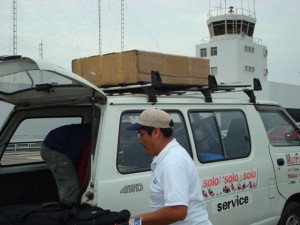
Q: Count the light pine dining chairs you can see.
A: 0